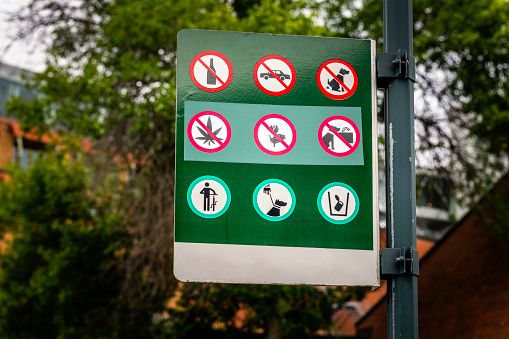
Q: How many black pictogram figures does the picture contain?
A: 9